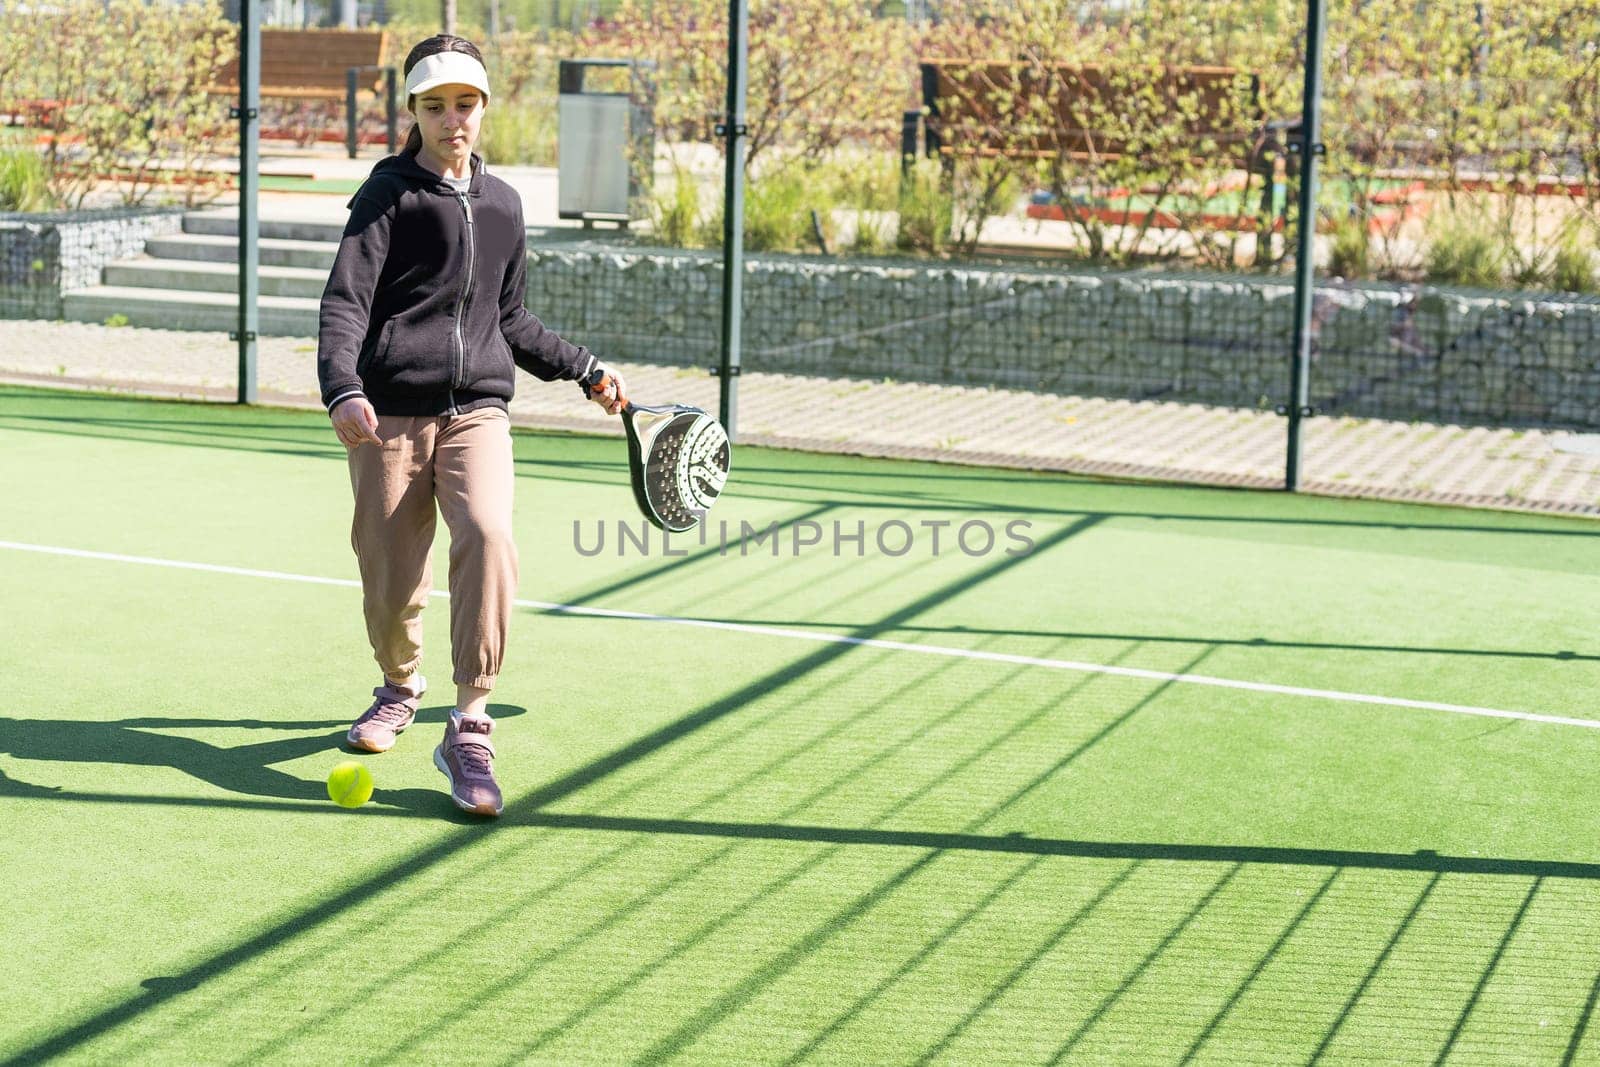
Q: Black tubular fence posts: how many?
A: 3